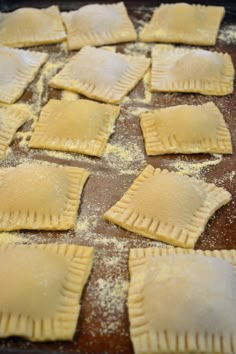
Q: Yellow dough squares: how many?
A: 13